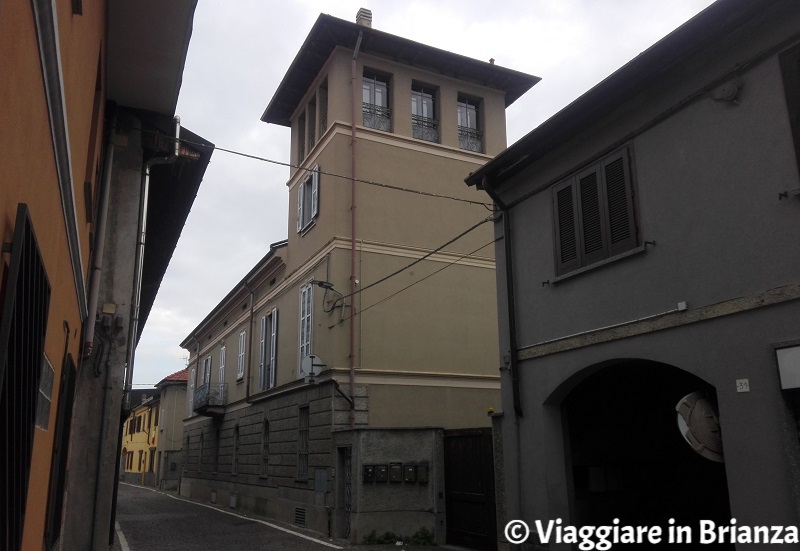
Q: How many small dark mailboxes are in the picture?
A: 5